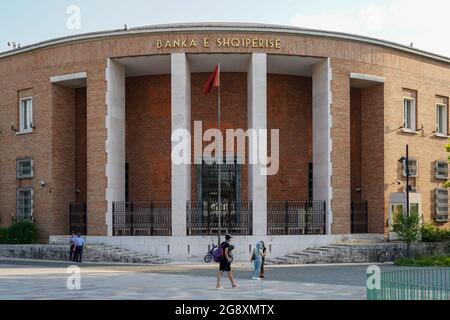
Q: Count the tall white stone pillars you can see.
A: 4